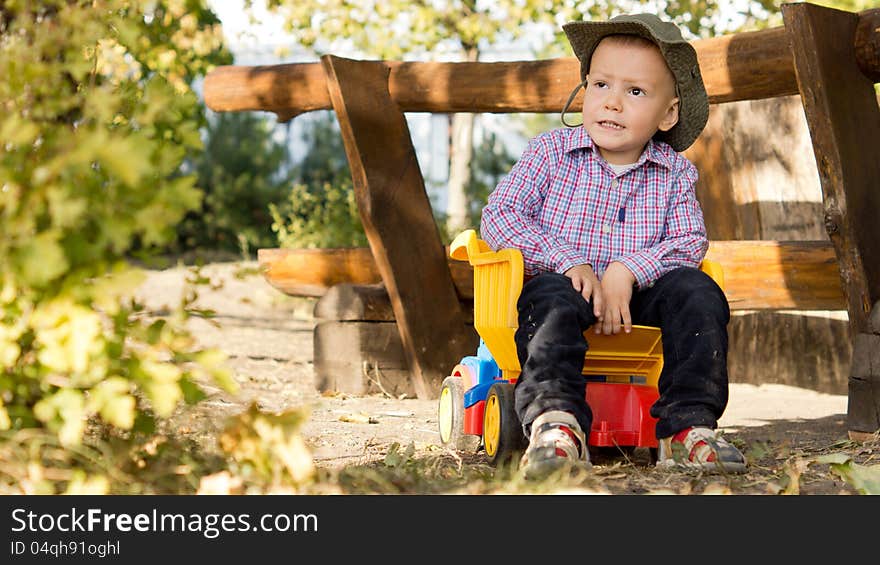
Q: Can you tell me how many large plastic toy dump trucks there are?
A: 1